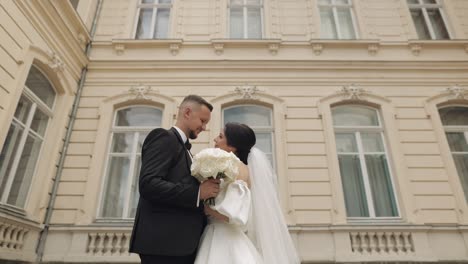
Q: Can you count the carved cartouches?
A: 5